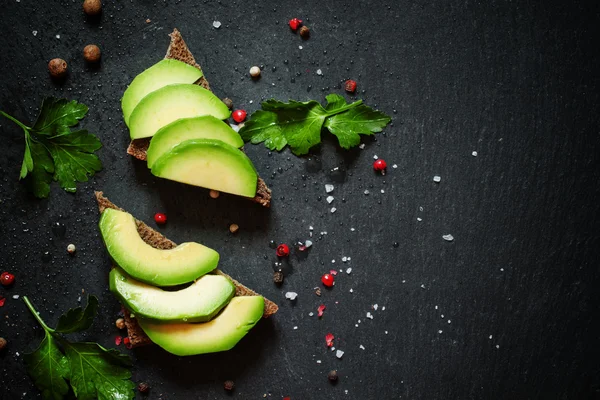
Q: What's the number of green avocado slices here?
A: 7